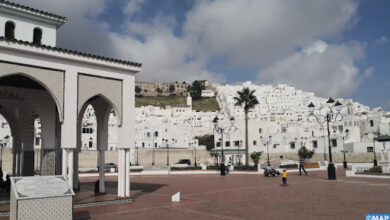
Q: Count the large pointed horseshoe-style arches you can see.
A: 2